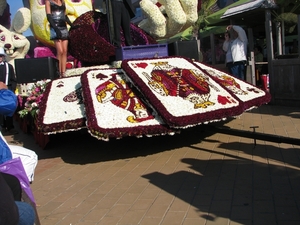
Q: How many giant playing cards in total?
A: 4